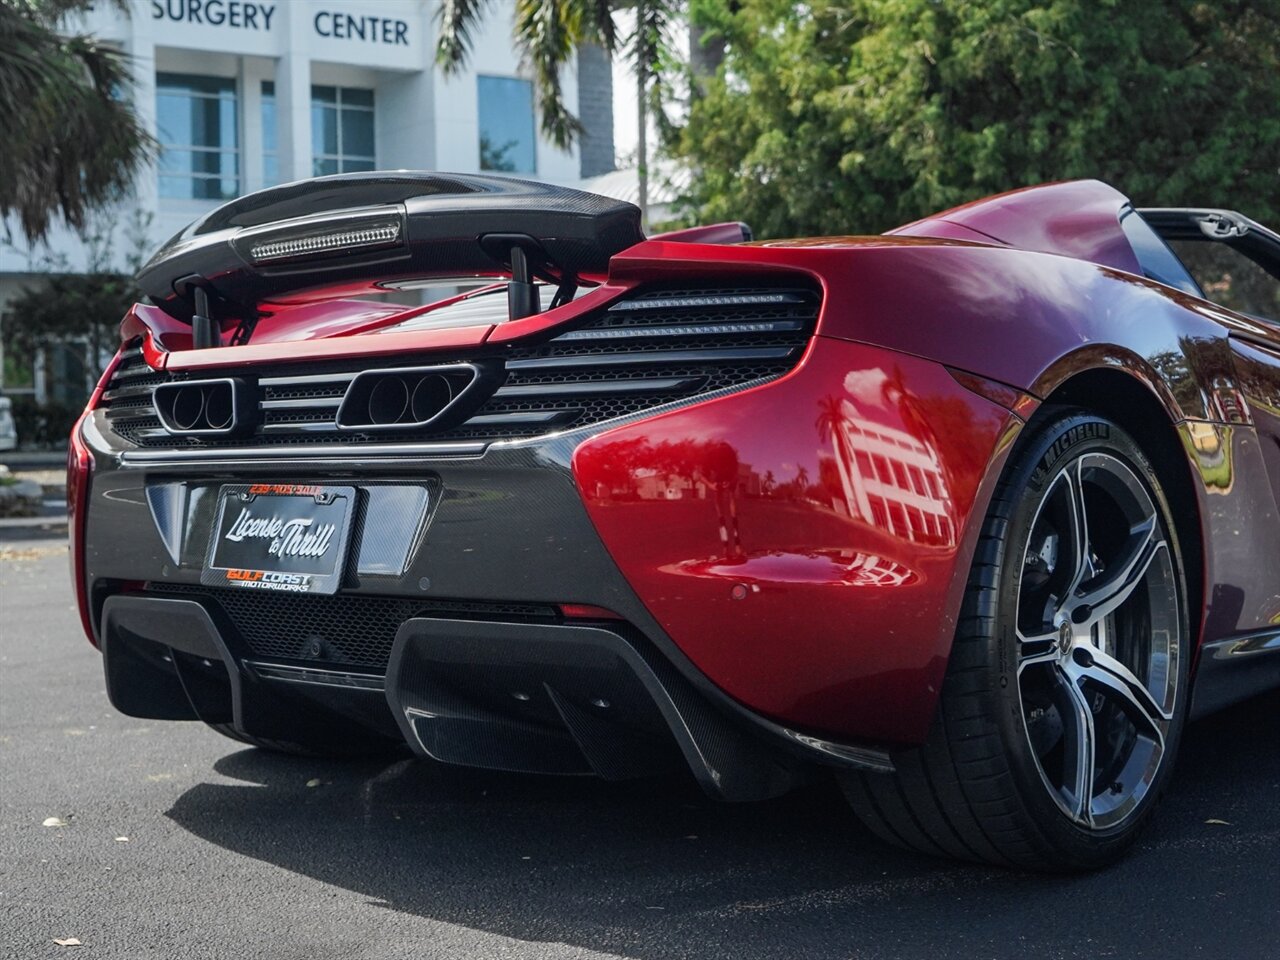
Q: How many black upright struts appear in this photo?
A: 2